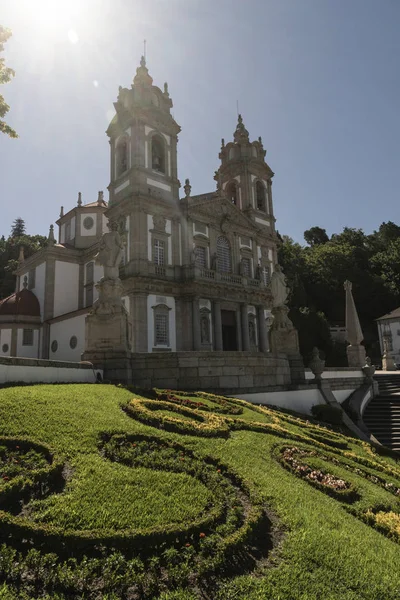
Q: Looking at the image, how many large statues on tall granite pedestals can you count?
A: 2